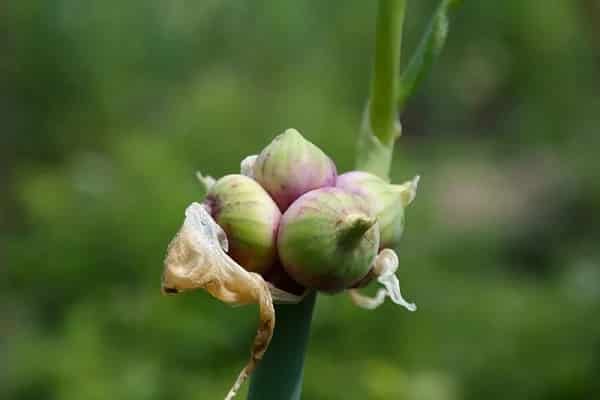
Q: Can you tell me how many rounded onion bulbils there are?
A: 4